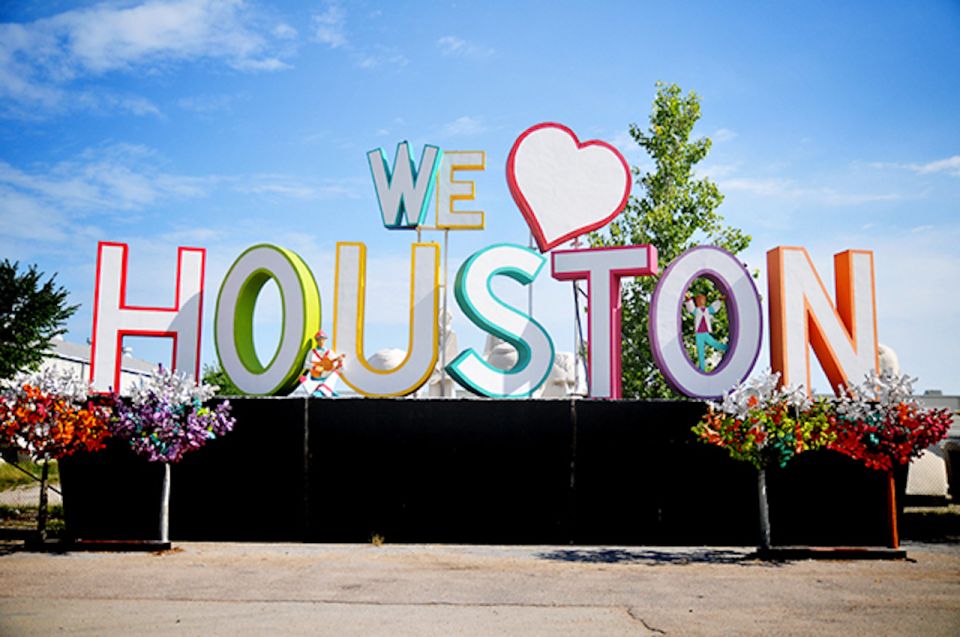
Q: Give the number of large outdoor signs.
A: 1